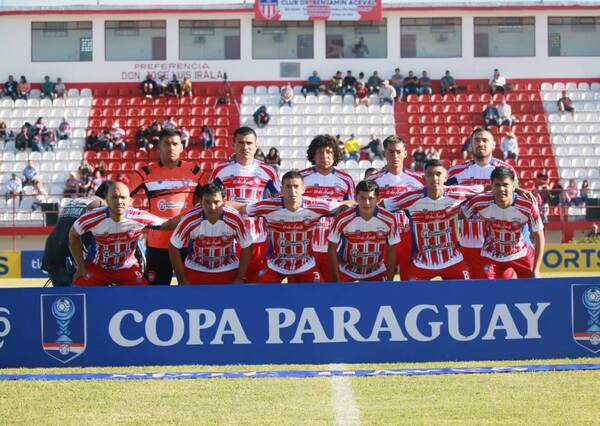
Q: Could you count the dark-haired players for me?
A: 10